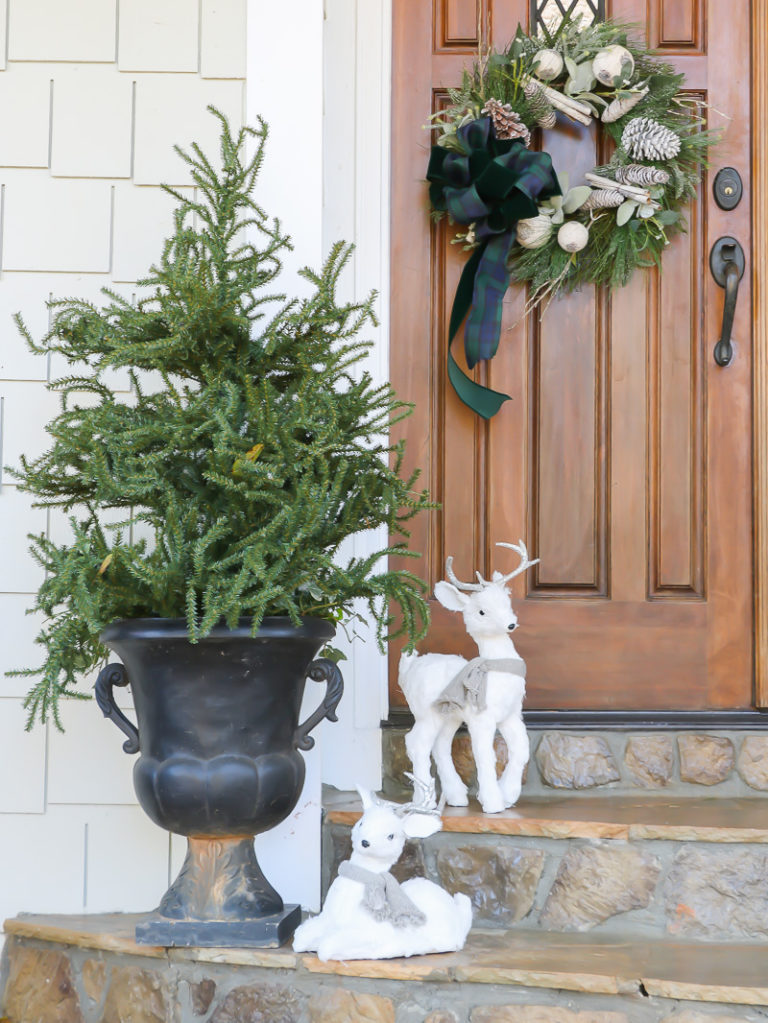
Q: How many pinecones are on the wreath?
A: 6